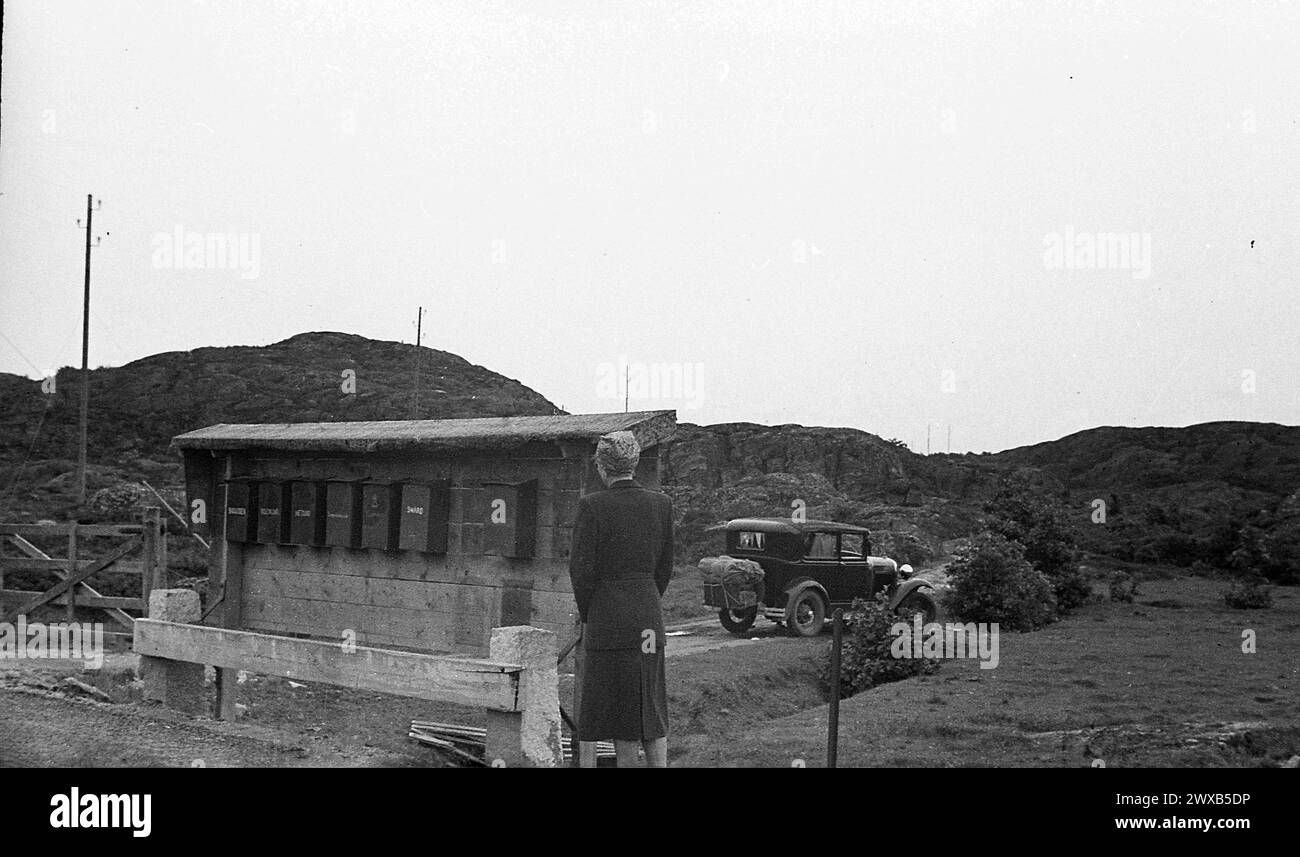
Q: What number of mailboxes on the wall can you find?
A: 7